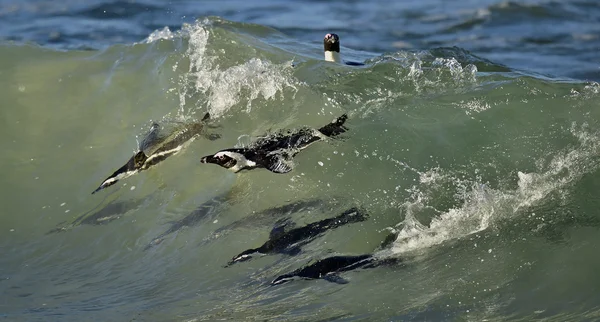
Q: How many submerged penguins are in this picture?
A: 7